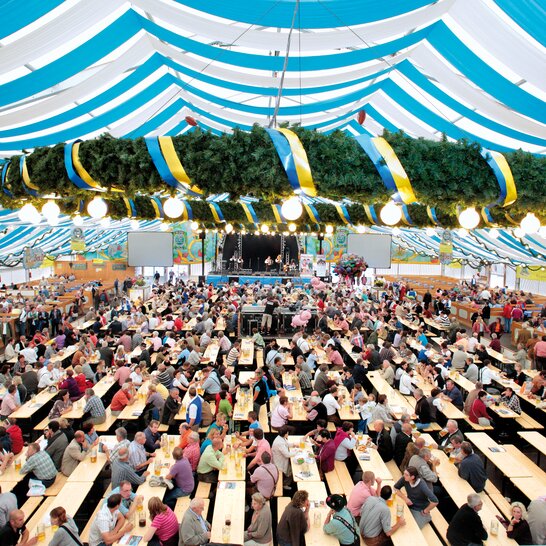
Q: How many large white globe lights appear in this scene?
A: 8